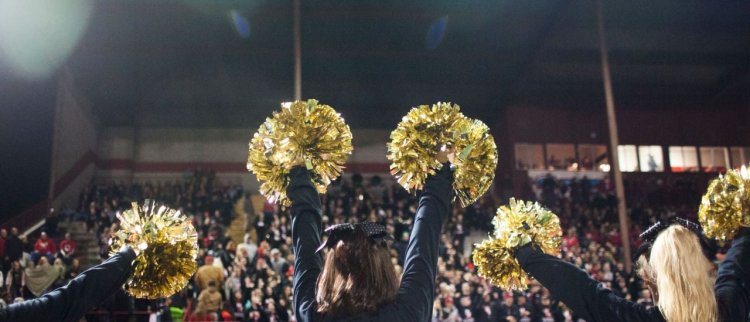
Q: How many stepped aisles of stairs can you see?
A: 2